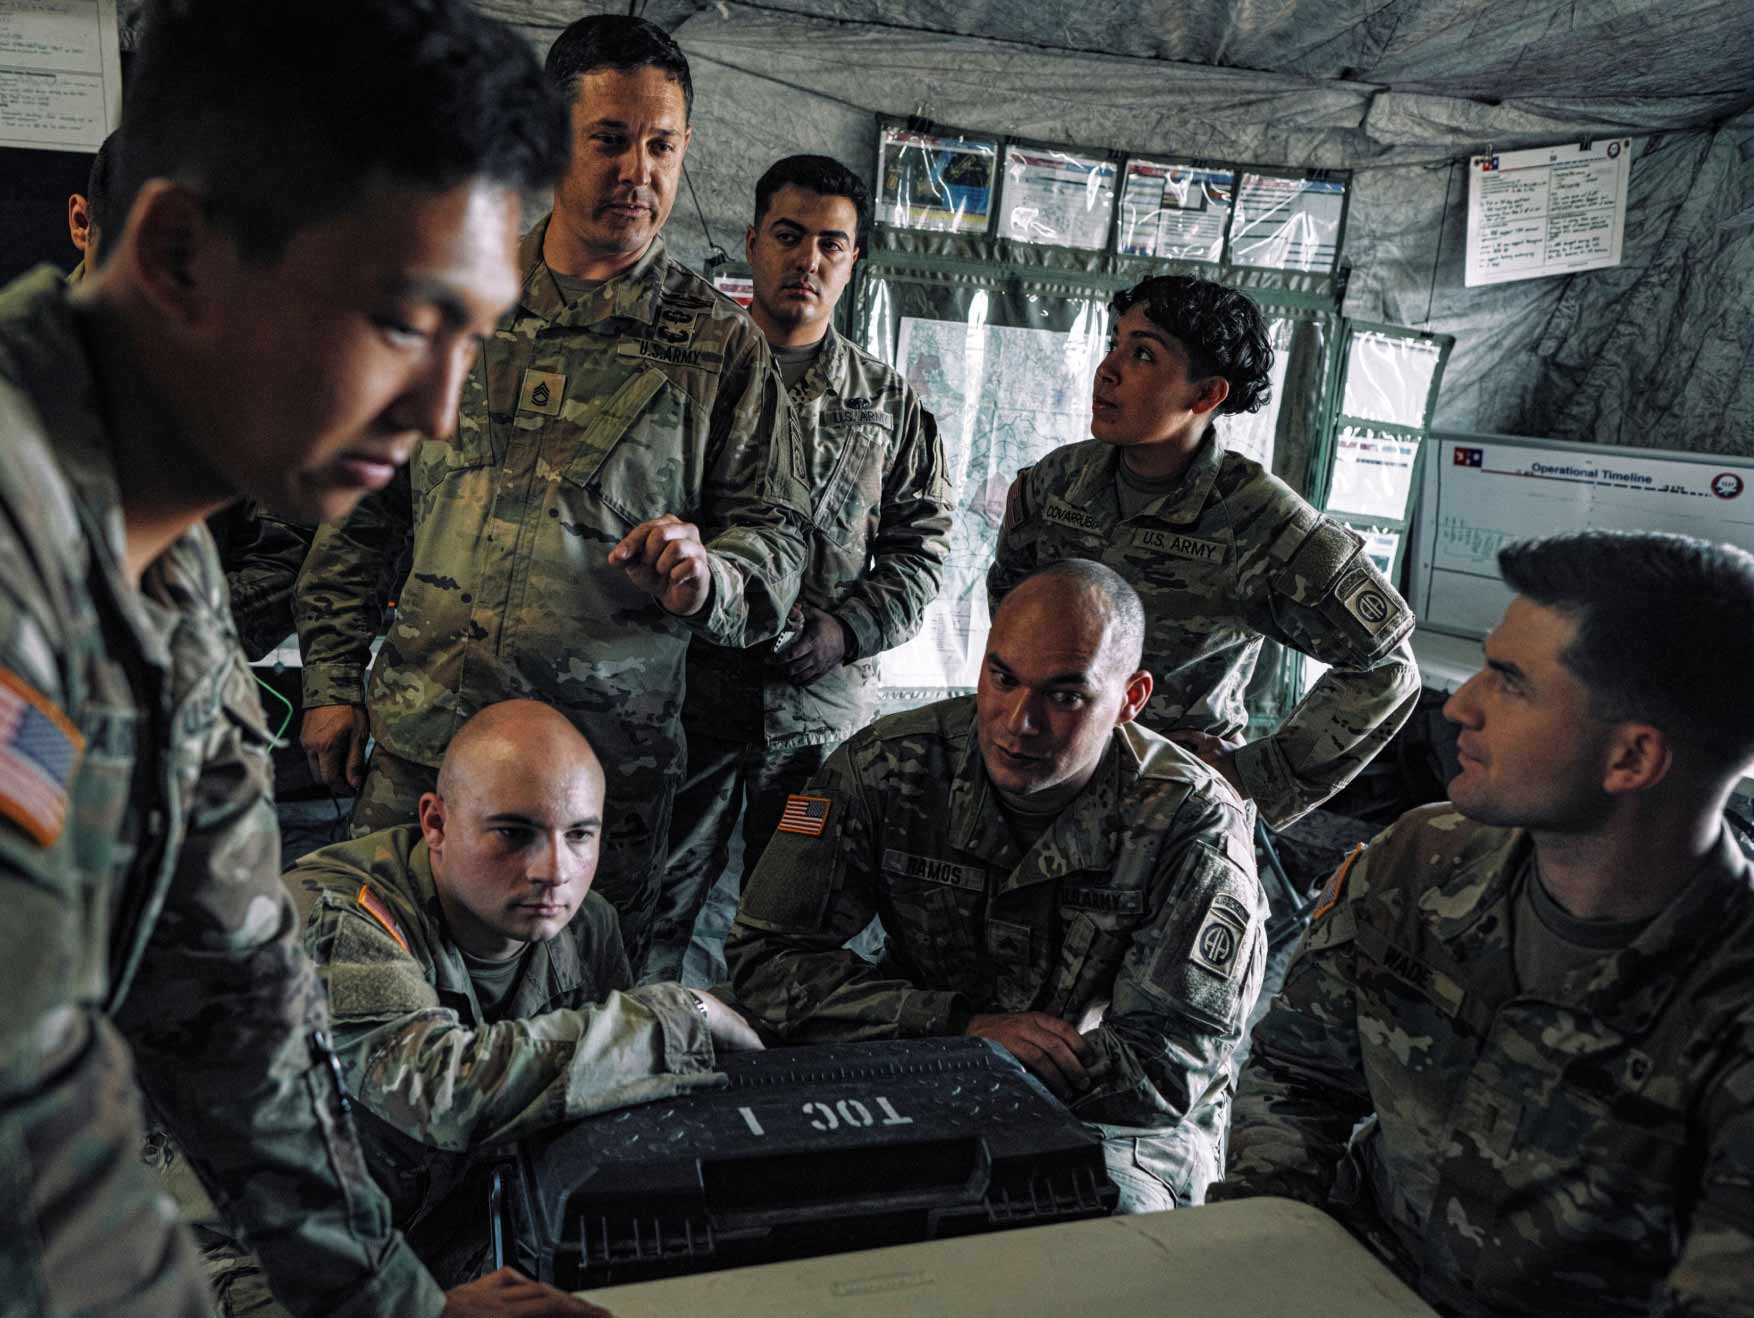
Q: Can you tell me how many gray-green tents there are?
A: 1